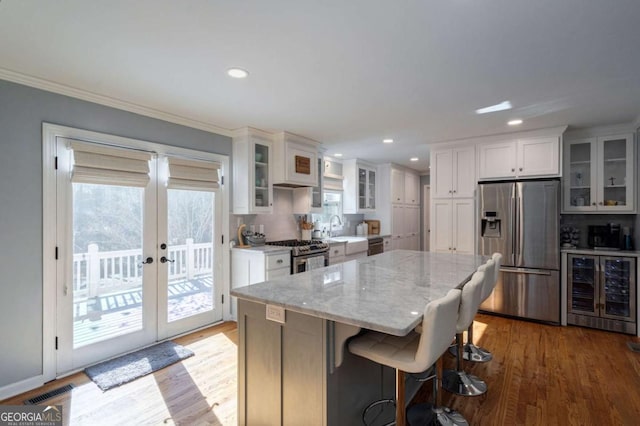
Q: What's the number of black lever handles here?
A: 2